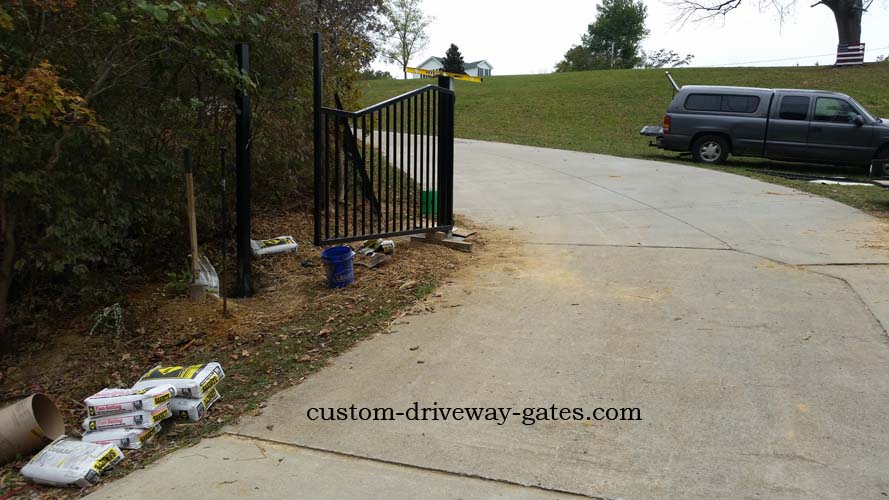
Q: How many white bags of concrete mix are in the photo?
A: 7